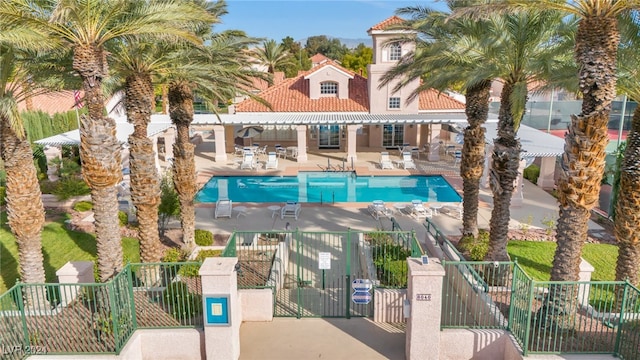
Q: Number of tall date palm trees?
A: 8